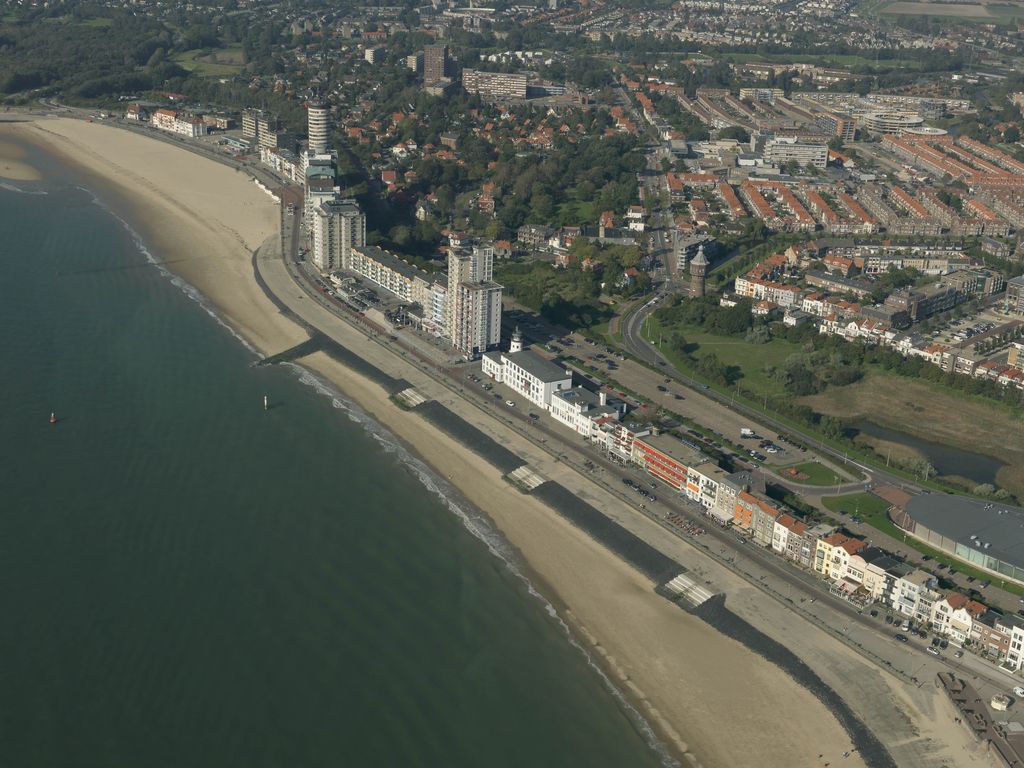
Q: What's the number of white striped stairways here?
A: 3